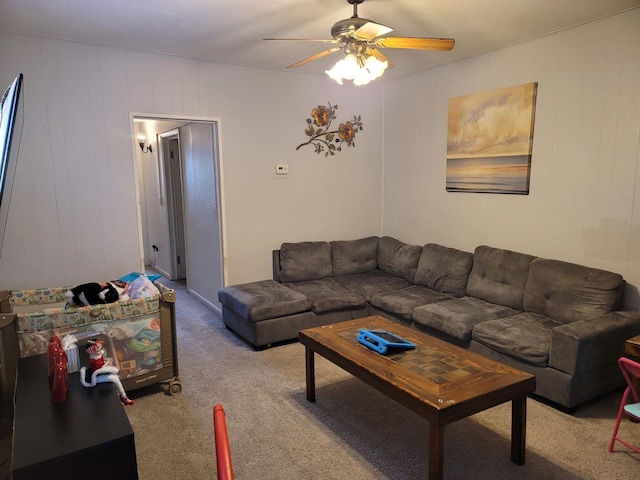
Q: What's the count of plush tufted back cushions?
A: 6